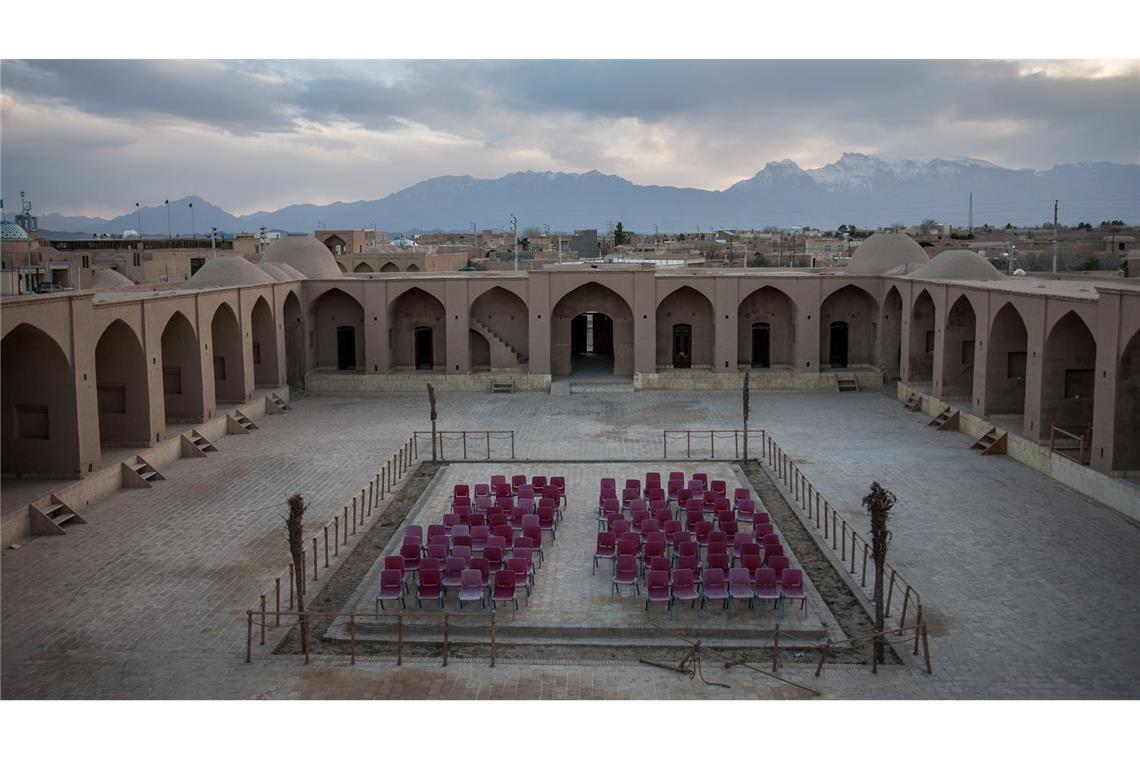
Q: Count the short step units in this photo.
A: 10